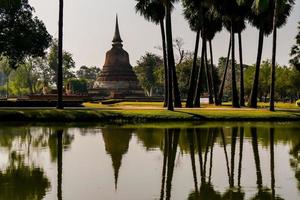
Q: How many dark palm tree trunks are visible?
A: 13